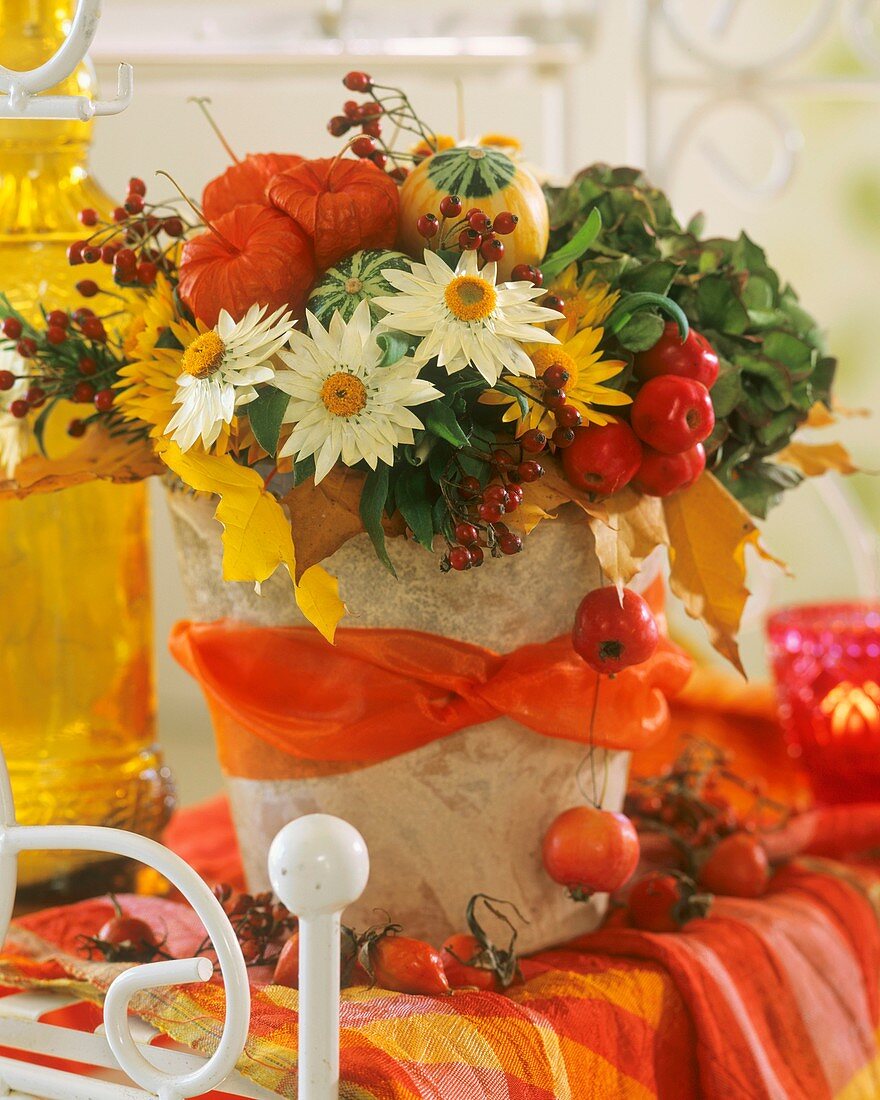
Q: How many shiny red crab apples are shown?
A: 6